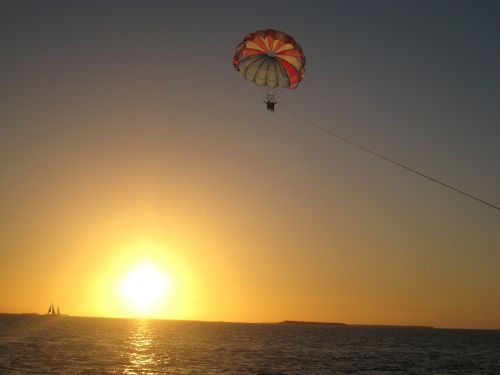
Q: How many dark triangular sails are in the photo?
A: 3